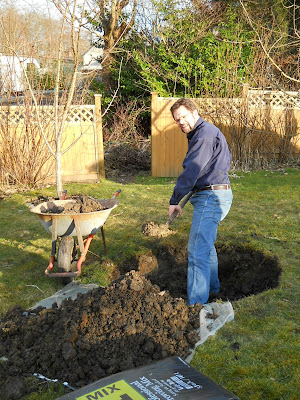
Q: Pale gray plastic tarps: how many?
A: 1